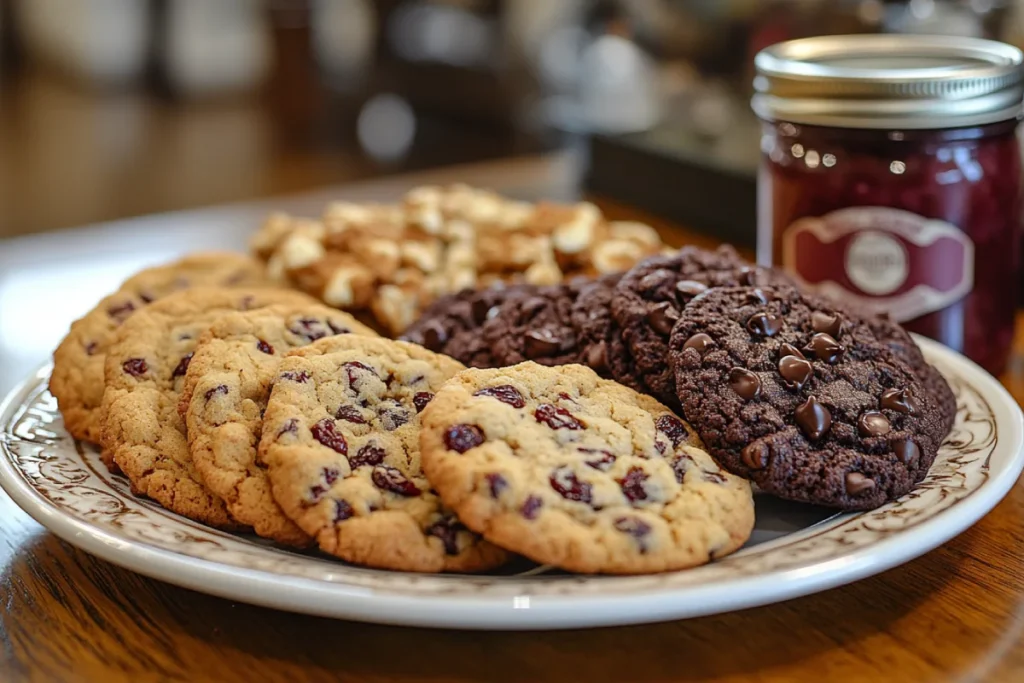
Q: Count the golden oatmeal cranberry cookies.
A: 5